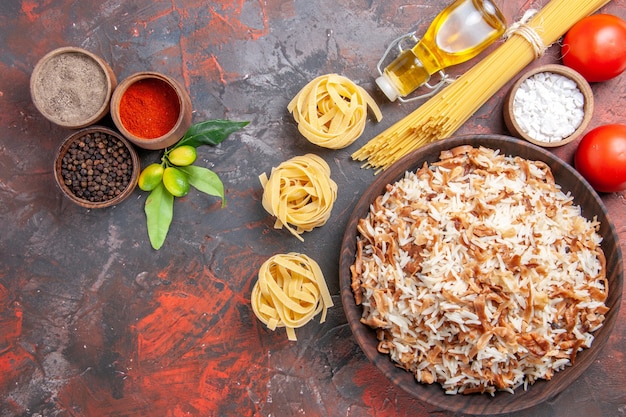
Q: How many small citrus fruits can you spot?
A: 3